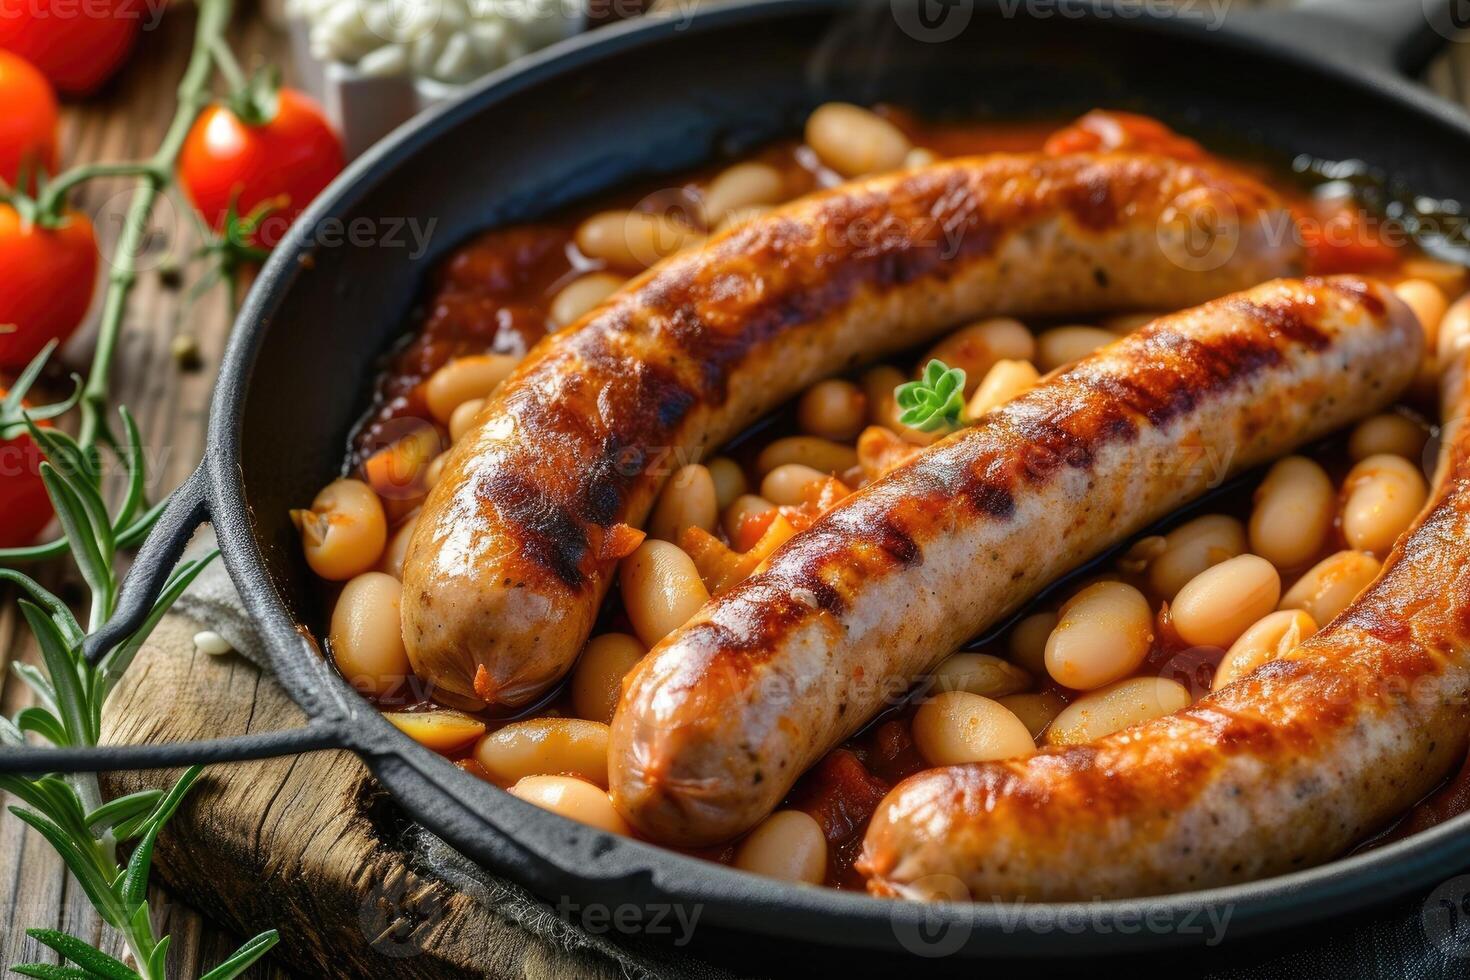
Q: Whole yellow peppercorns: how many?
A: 2